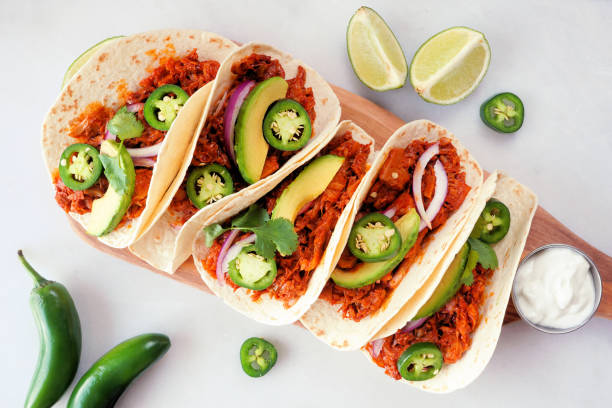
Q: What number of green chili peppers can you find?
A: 2